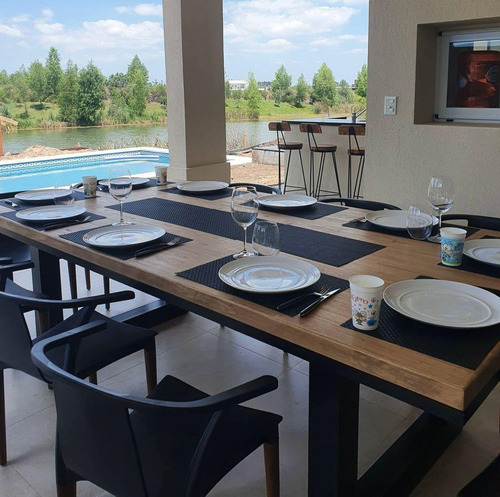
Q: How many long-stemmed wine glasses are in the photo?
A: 3